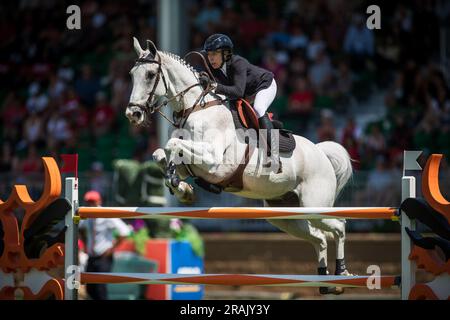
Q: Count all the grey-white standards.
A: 2